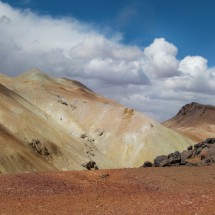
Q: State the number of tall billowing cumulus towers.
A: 2